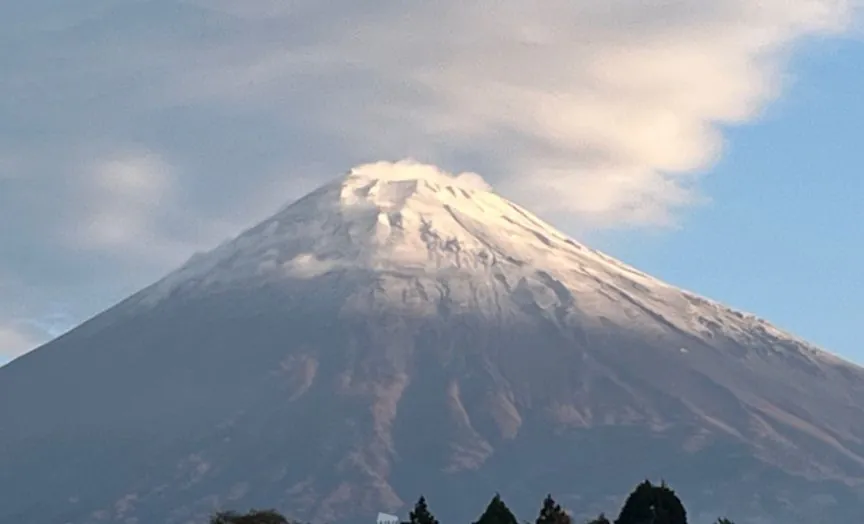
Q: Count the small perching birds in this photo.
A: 0